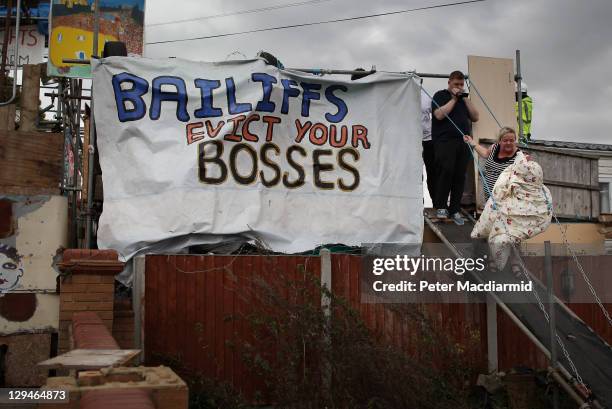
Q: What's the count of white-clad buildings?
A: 1